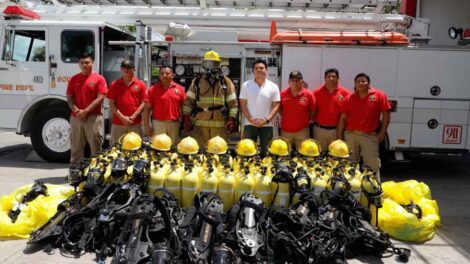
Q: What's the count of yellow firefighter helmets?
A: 9